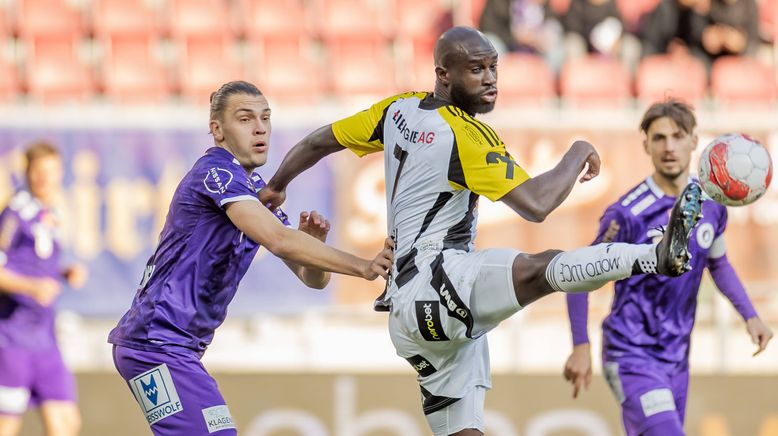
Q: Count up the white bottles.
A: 0